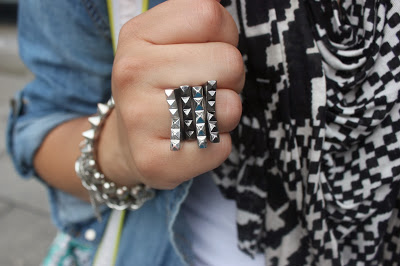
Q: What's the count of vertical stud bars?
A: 4